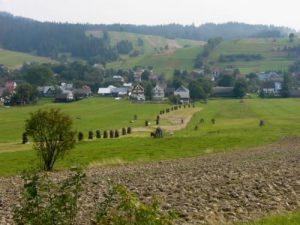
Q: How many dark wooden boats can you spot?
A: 0